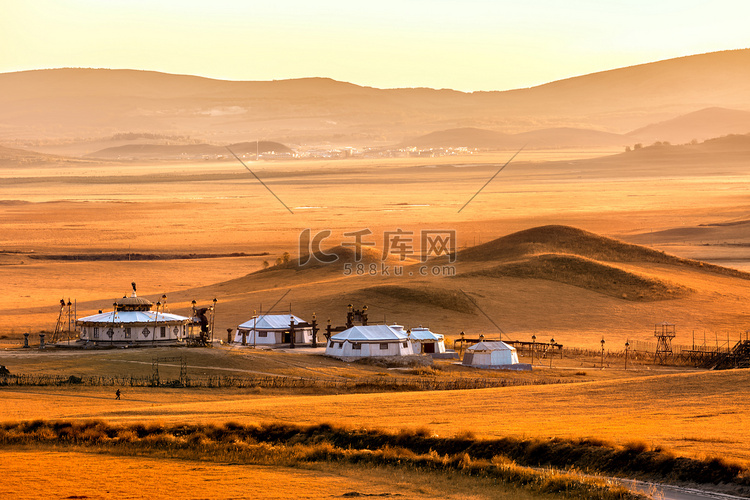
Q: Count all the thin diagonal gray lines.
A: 4